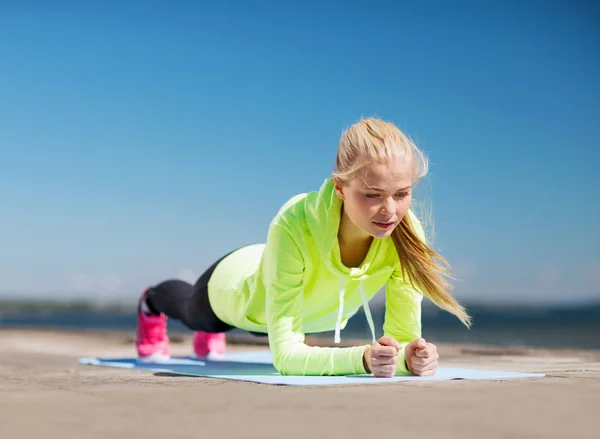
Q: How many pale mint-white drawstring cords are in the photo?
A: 2